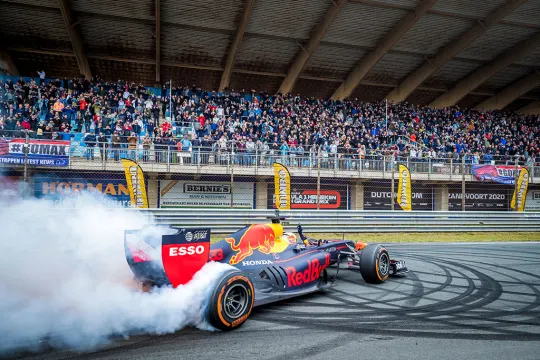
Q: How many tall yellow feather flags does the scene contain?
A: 4